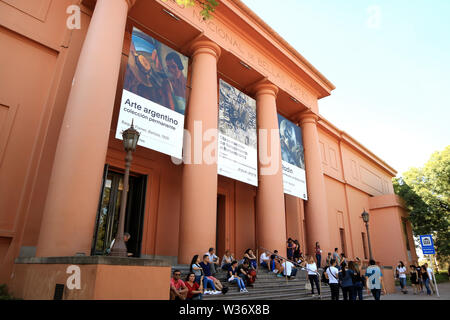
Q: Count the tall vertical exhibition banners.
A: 3